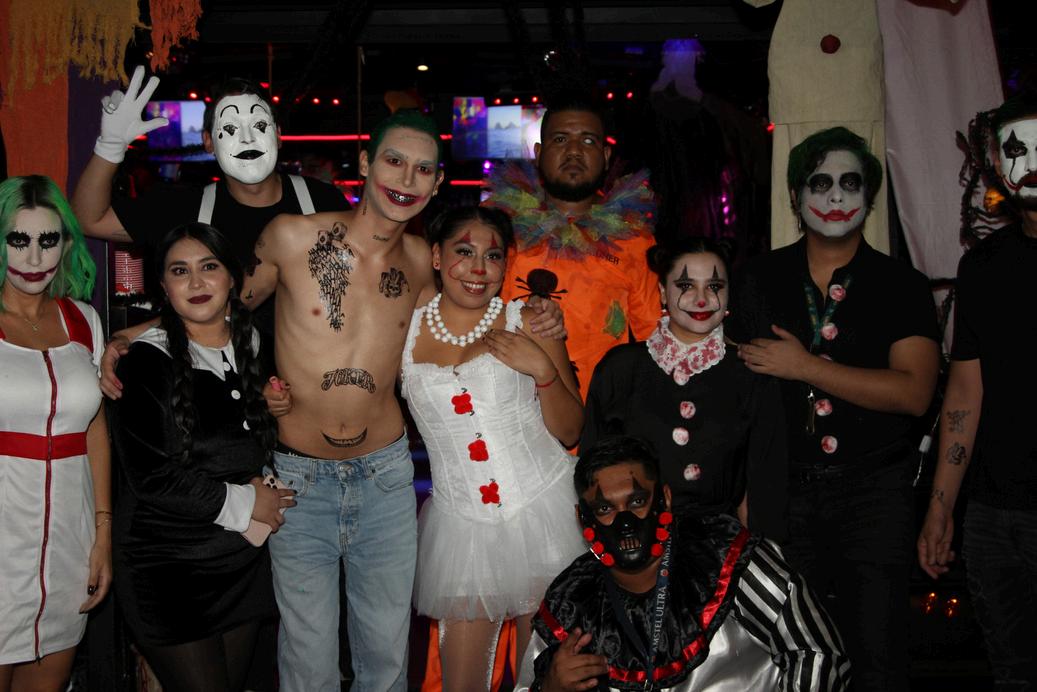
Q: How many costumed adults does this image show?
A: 10